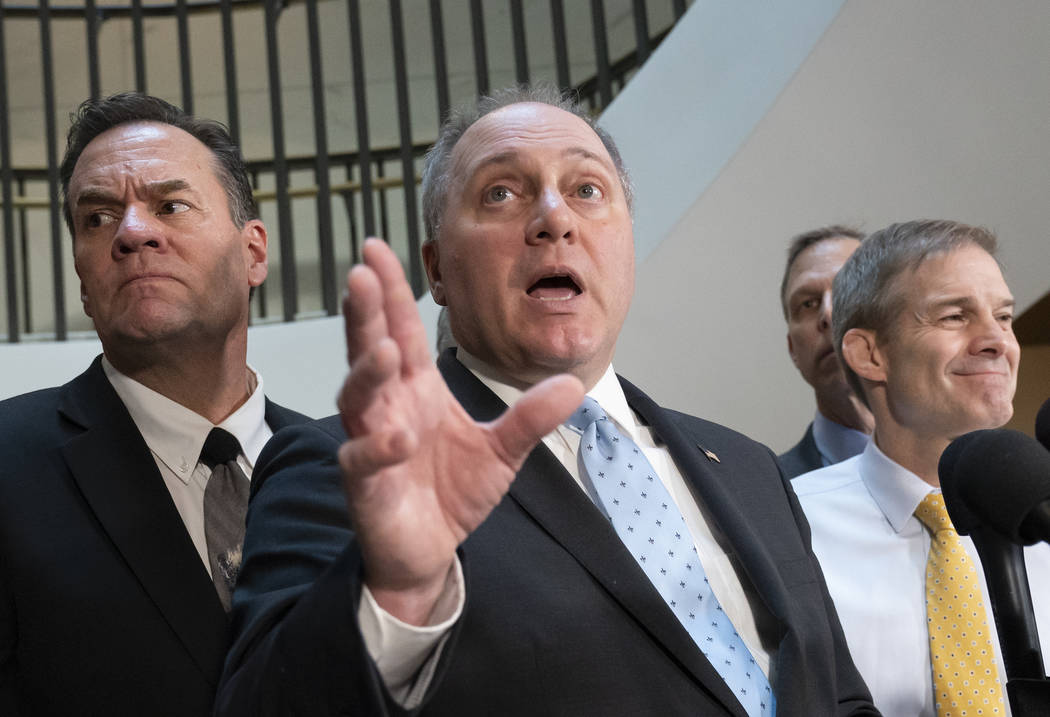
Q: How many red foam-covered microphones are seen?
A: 0